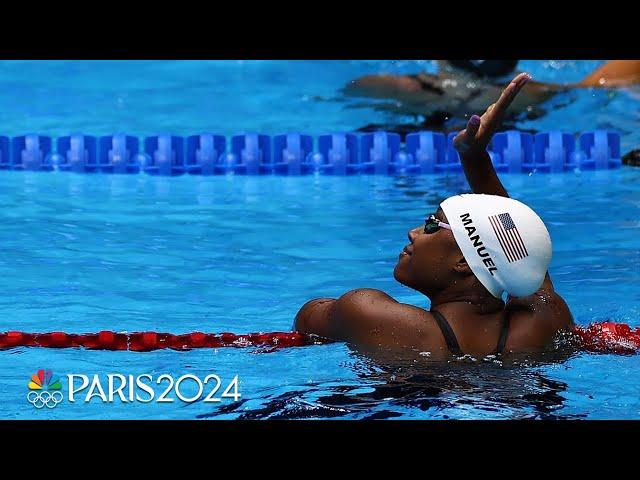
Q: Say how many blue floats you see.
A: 15